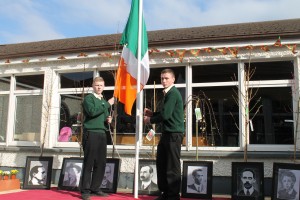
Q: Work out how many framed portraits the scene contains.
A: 7